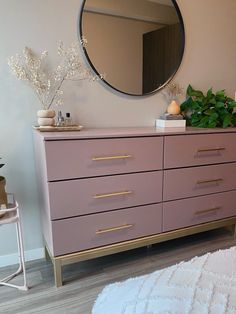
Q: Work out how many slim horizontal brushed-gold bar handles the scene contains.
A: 6